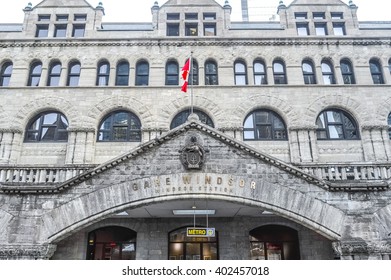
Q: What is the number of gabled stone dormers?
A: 3